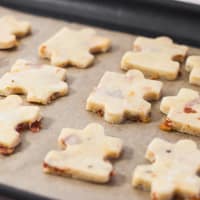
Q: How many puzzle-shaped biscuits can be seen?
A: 10